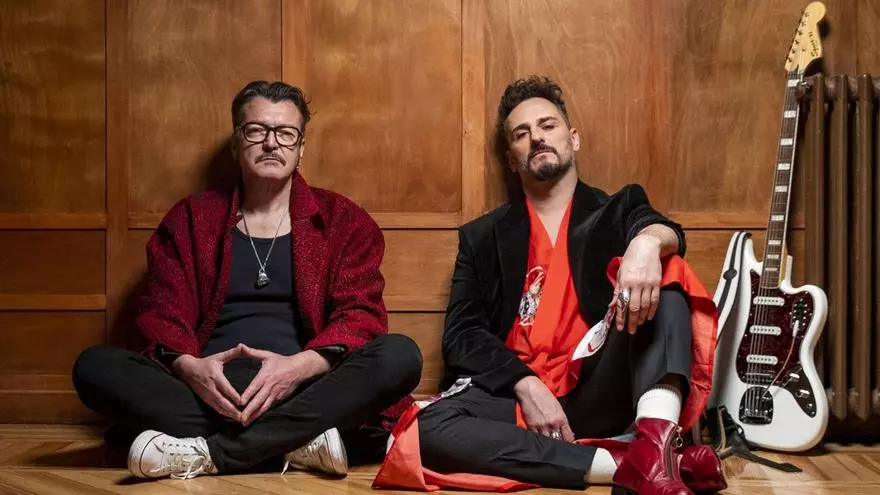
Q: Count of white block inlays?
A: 9